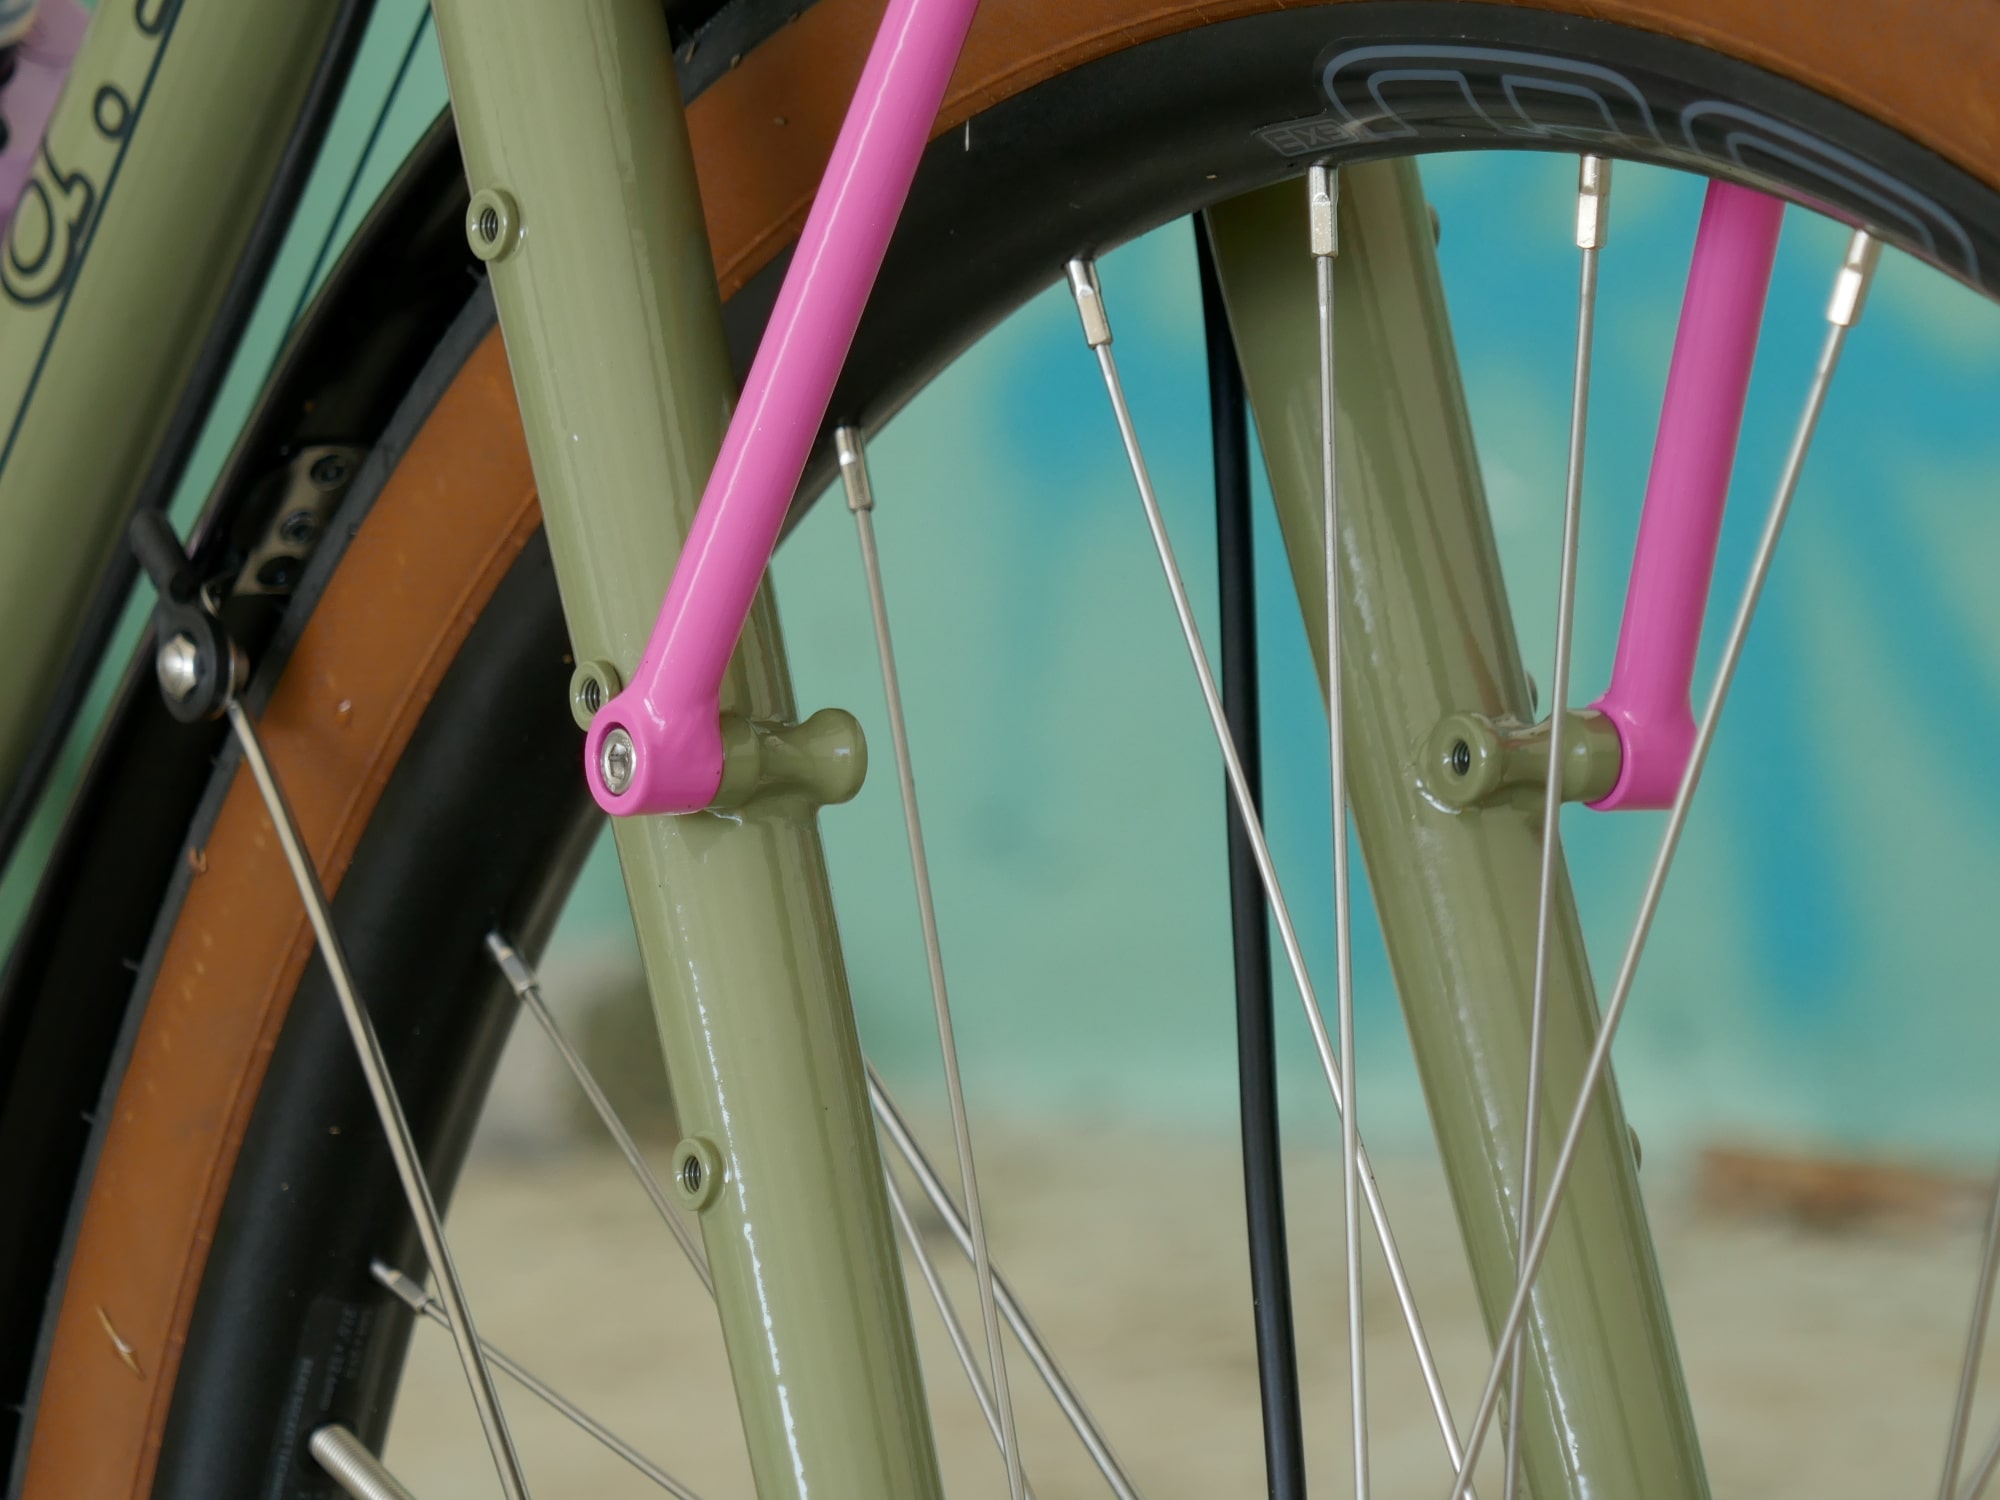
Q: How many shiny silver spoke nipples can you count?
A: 7